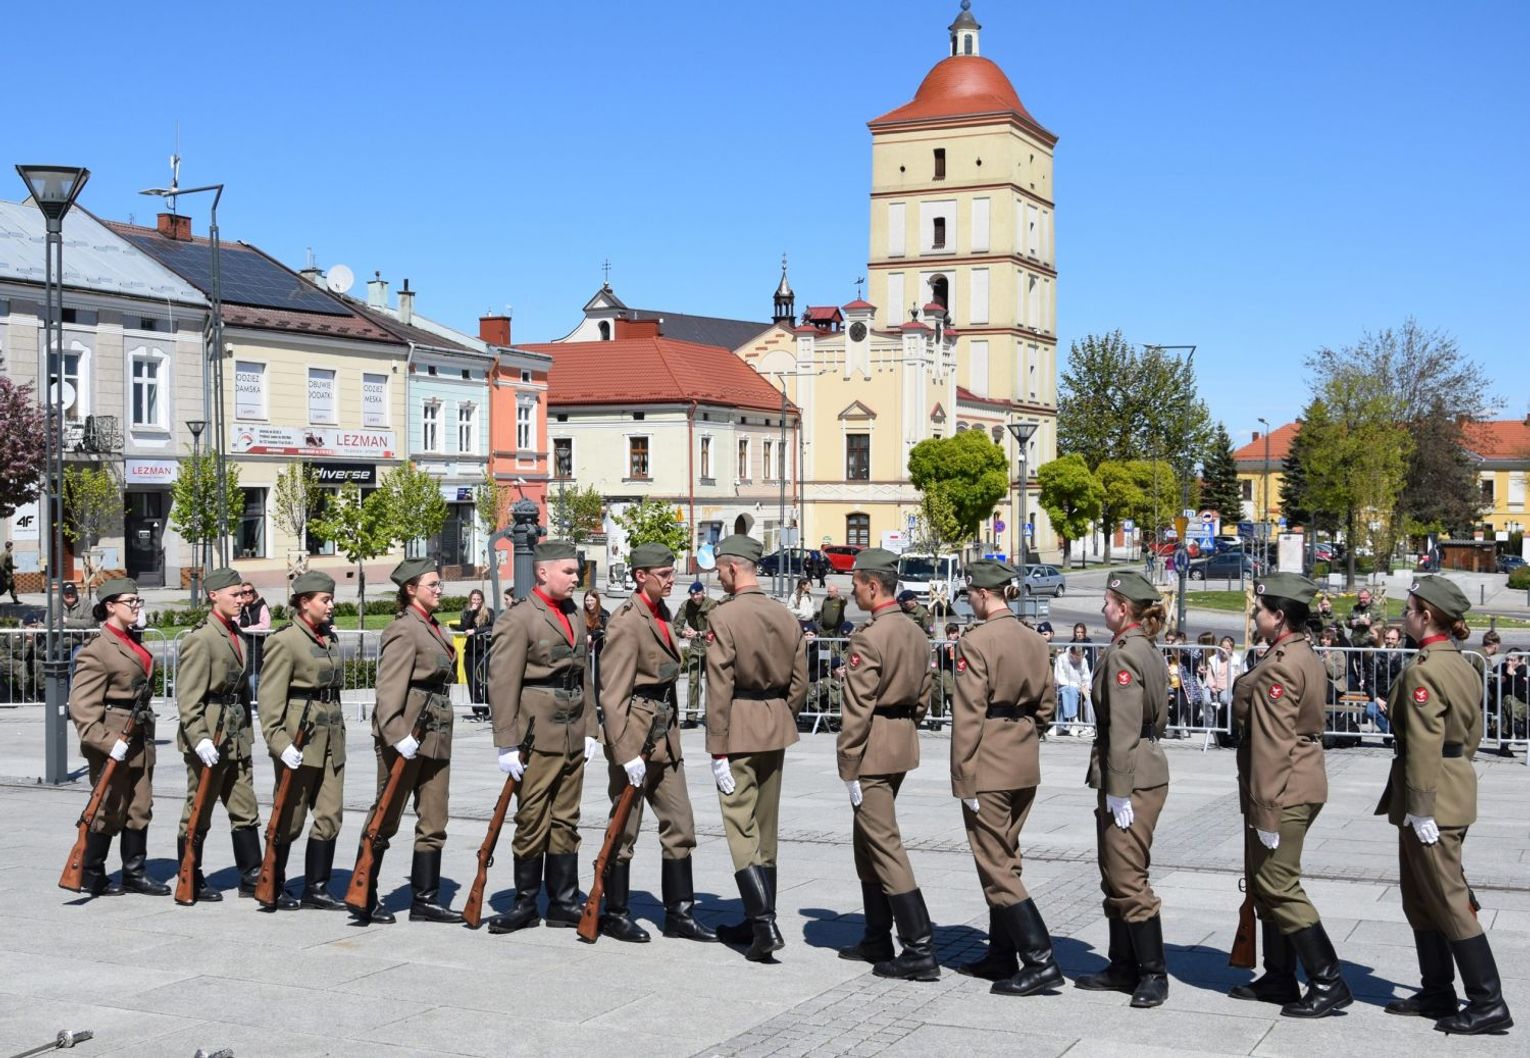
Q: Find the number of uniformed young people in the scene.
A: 12